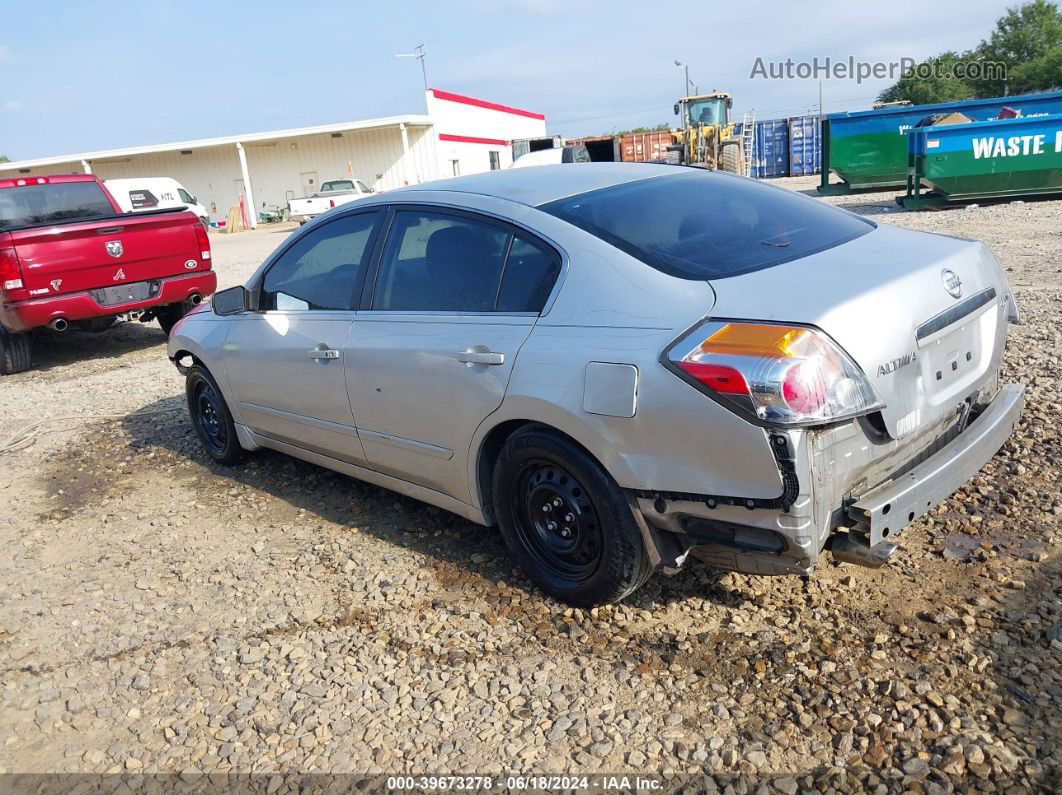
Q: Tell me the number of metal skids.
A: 2